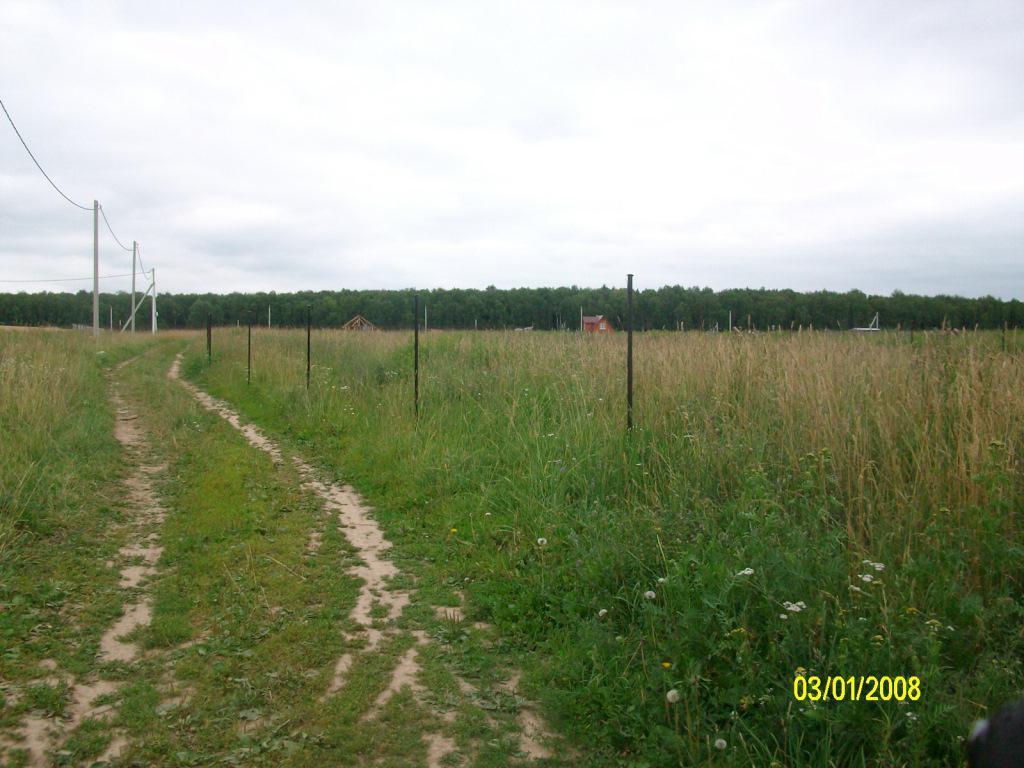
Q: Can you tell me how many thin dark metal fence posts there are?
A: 5